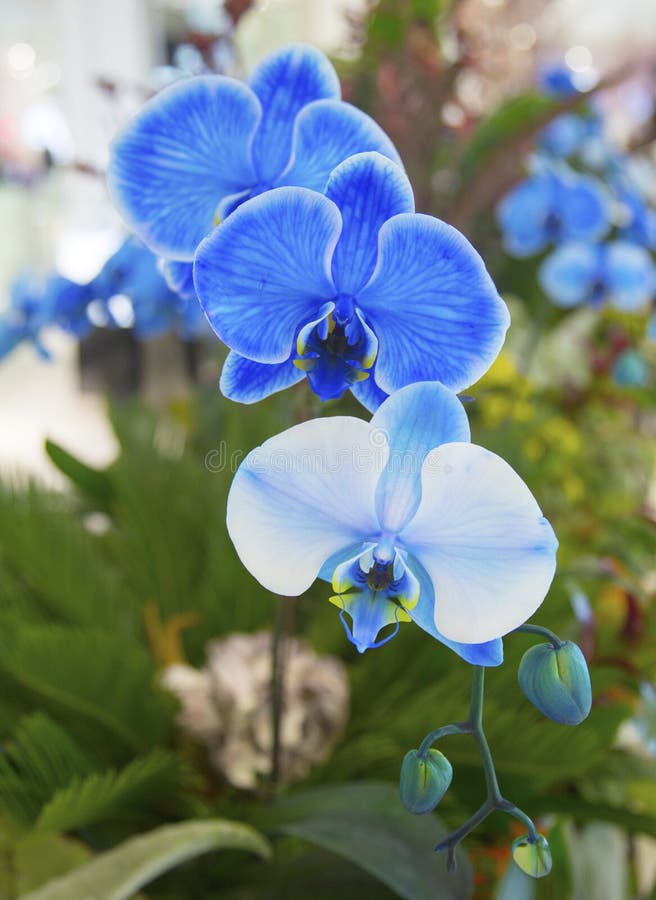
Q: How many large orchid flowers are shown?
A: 3